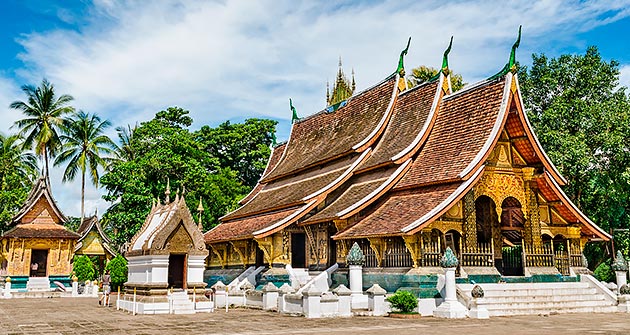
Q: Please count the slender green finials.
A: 4